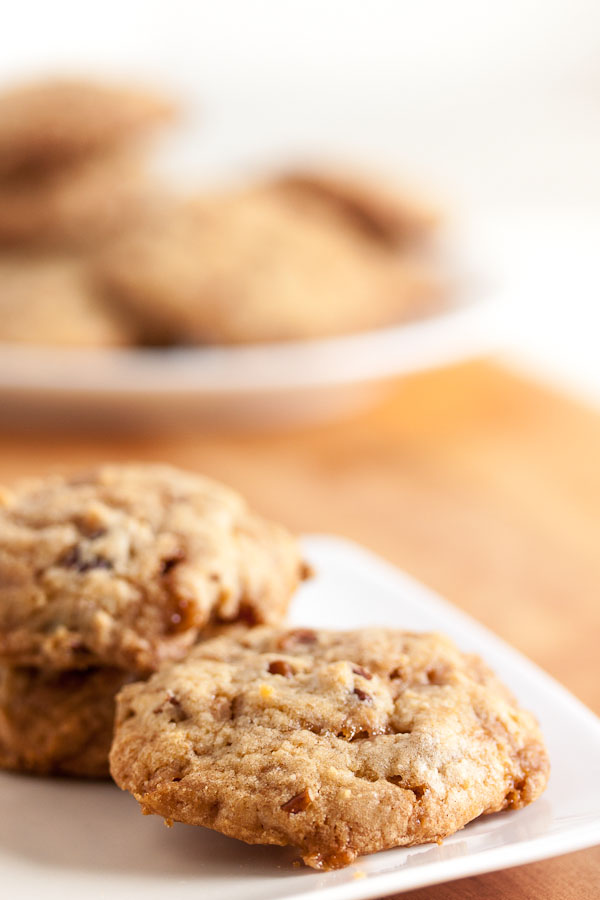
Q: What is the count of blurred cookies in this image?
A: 5